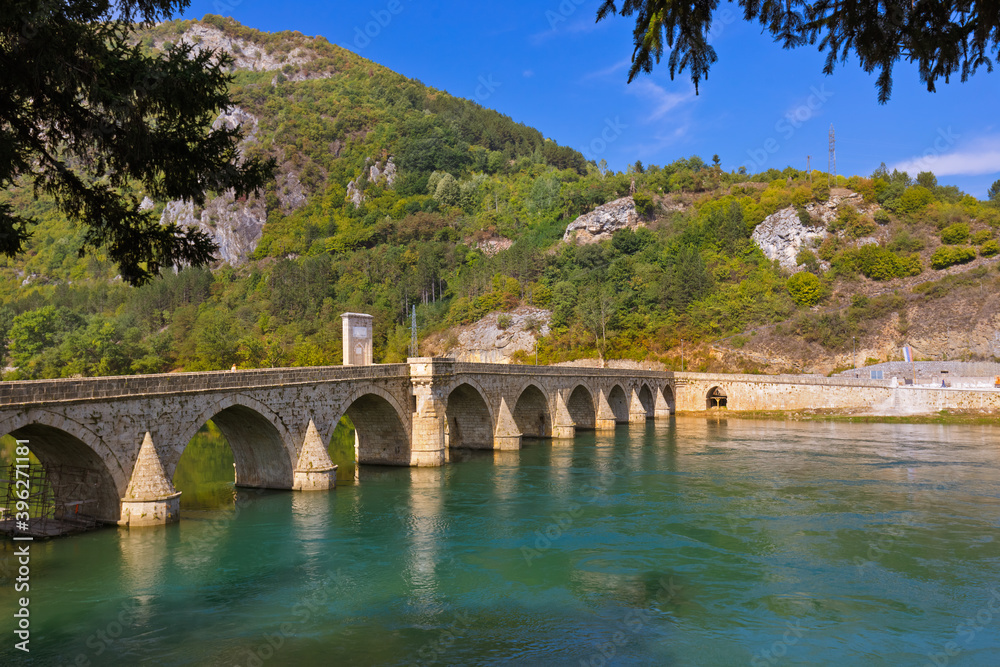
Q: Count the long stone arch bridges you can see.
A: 1